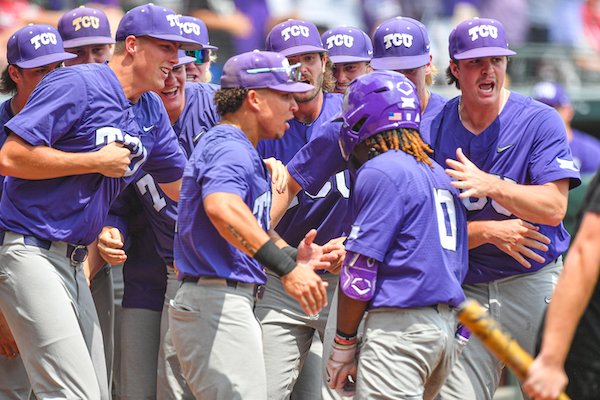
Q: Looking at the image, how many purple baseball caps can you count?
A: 11